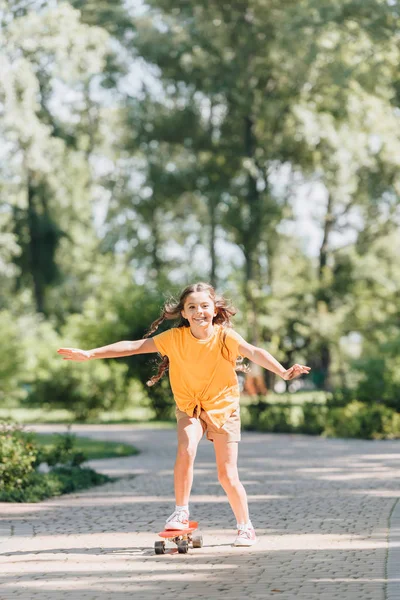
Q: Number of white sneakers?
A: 2